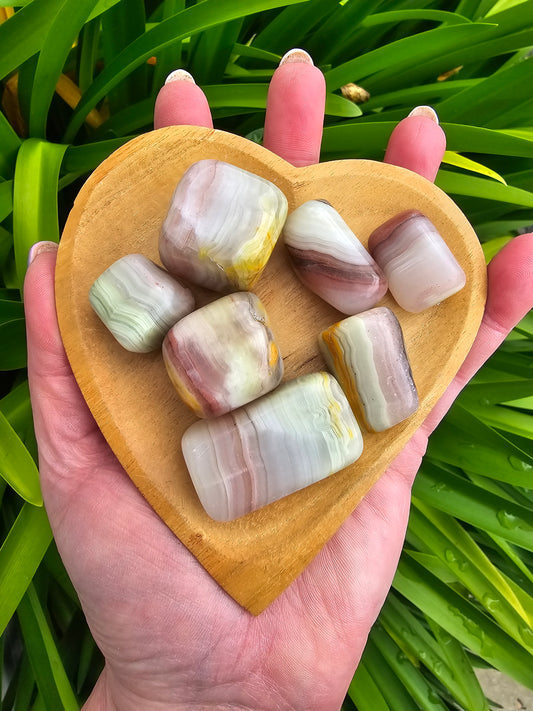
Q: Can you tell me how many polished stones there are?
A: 7